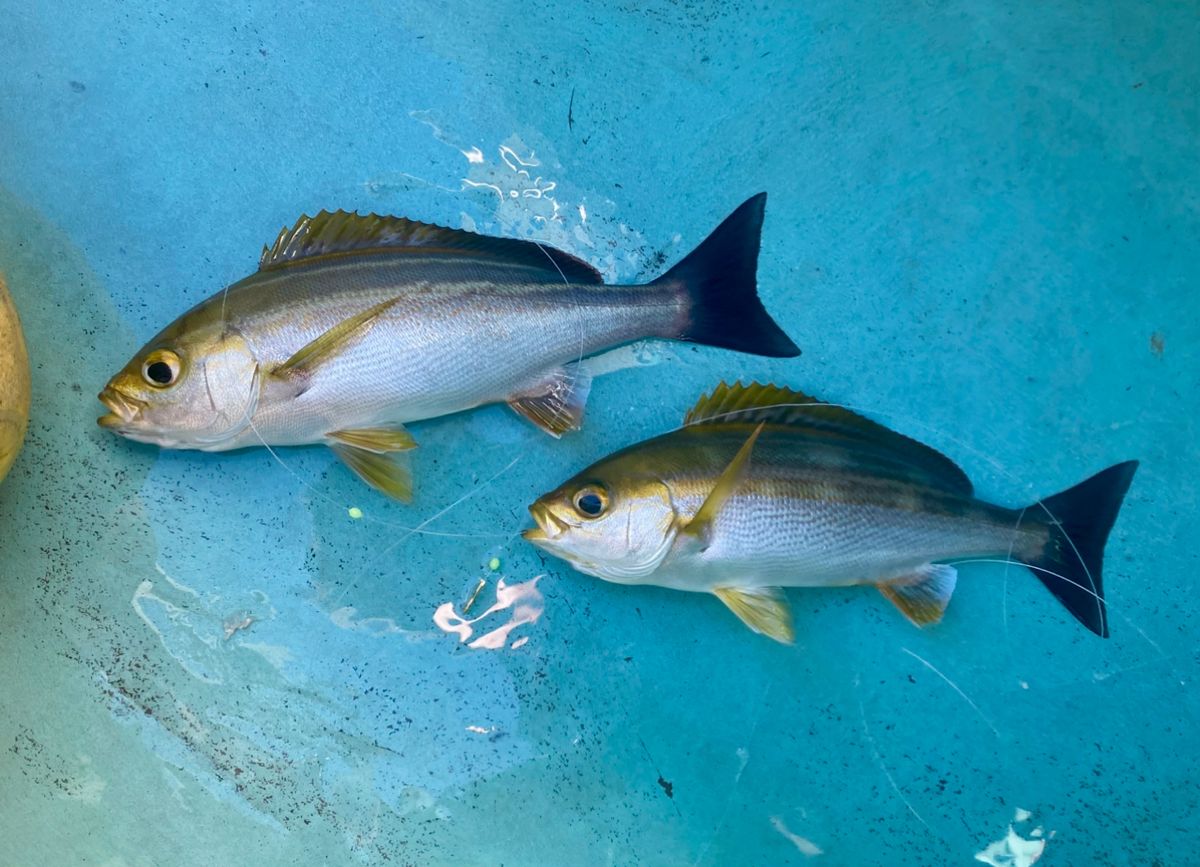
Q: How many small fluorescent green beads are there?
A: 2